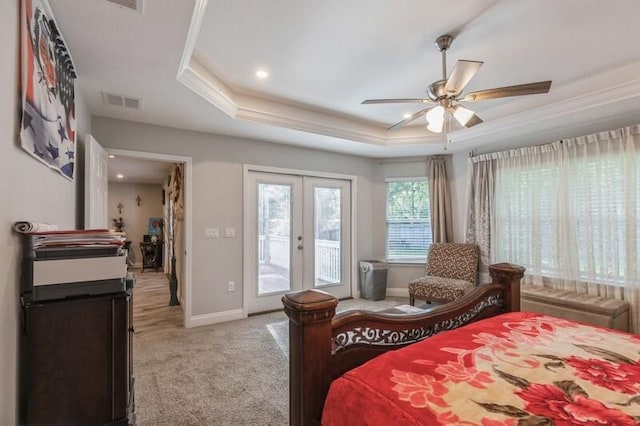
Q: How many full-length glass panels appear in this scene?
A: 2